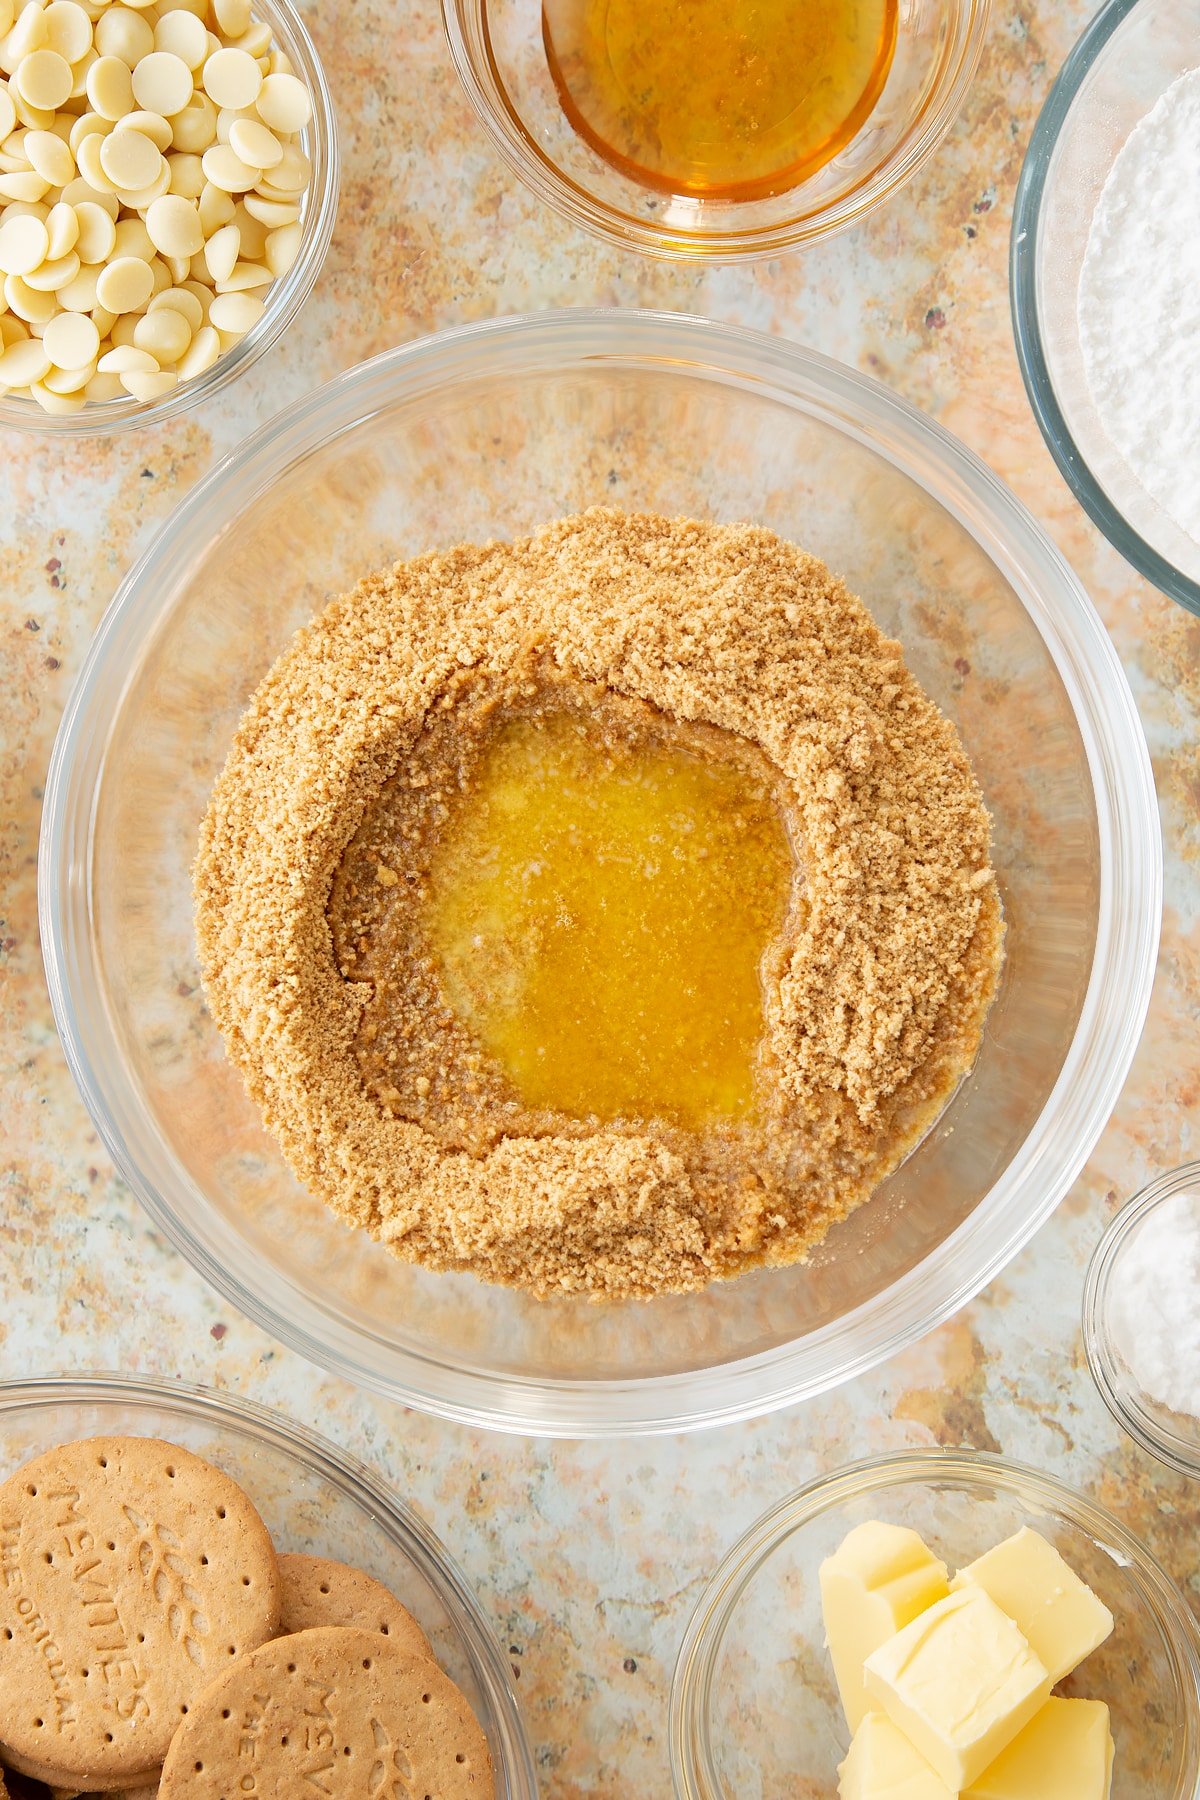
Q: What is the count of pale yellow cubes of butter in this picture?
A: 5